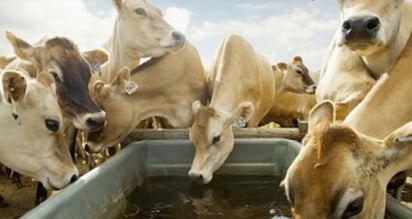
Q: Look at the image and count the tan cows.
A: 8